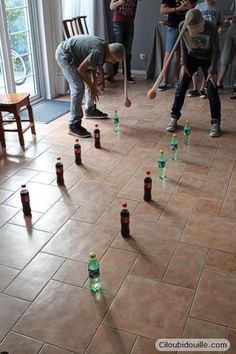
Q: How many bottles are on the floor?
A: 11